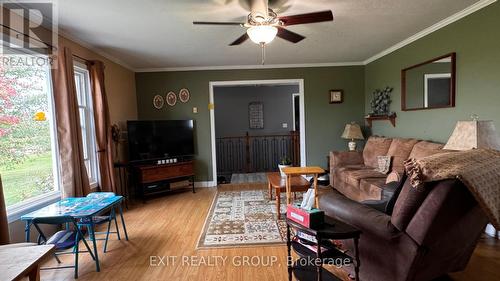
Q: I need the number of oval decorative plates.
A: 3